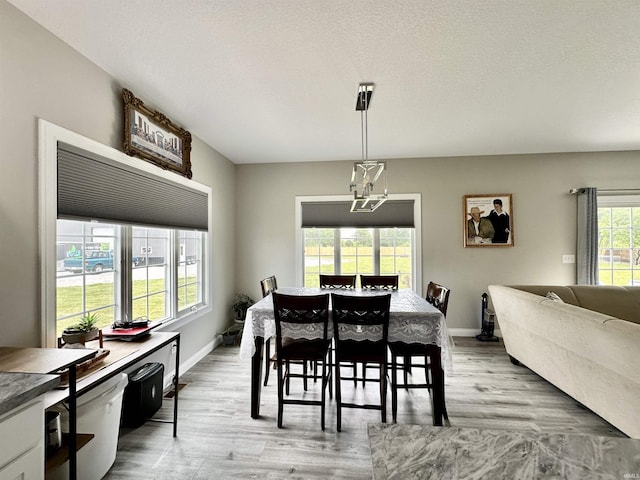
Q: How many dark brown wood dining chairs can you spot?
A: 6